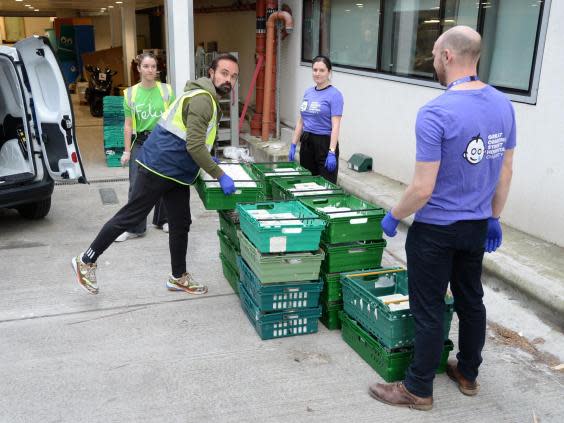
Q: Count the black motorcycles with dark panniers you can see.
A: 1